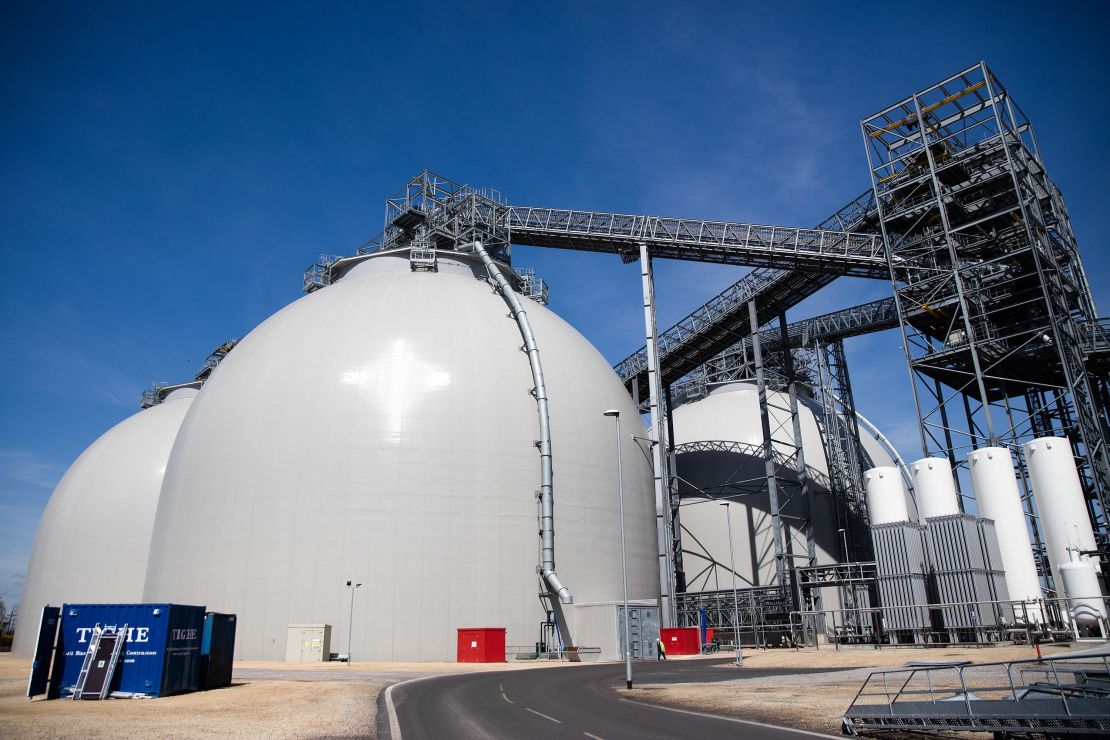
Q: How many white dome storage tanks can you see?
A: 3